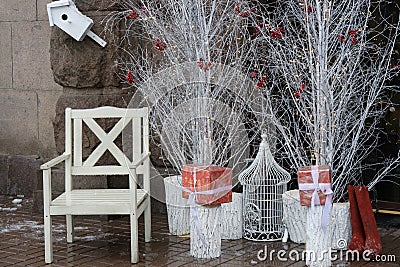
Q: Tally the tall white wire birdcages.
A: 1